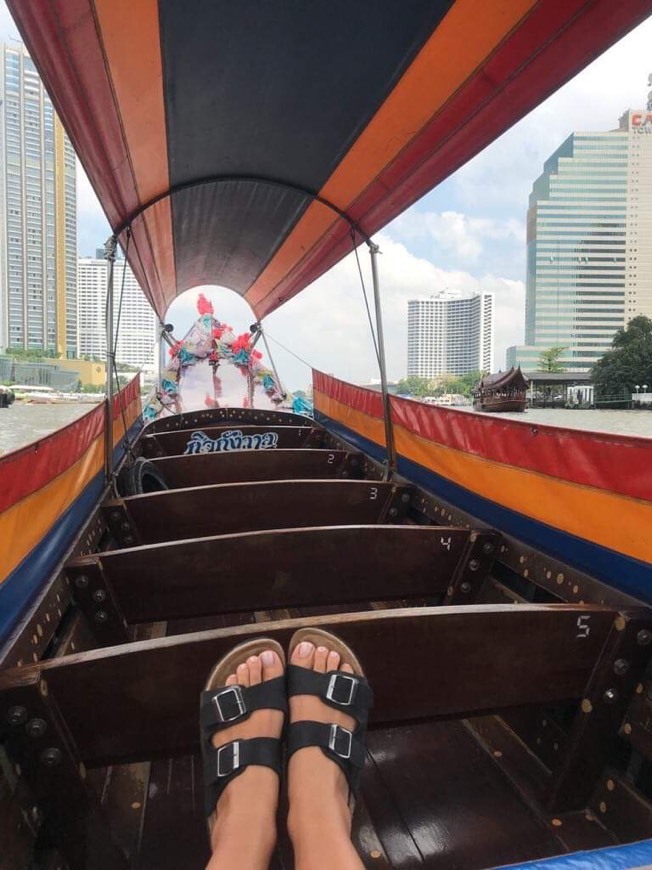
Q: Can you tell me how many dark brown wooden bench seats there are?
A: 5